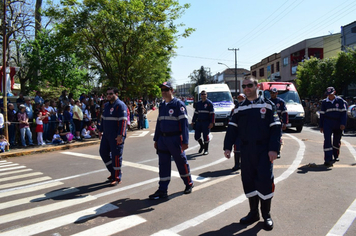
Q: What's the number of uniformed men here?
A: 7